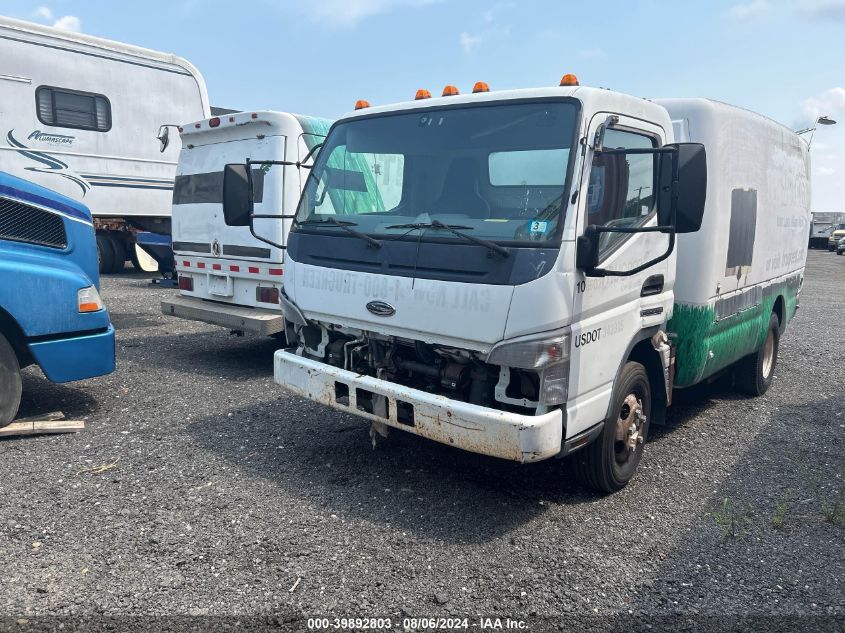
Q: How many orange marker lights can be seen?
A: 5